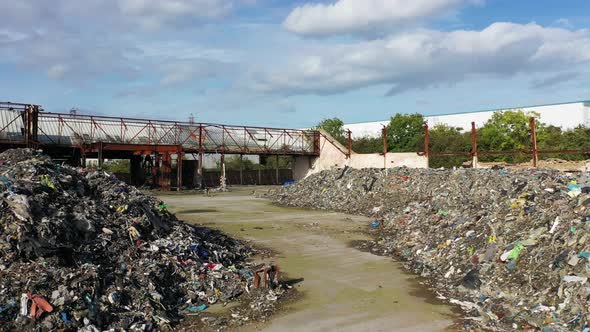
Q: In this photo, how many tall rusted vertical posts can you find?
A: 5